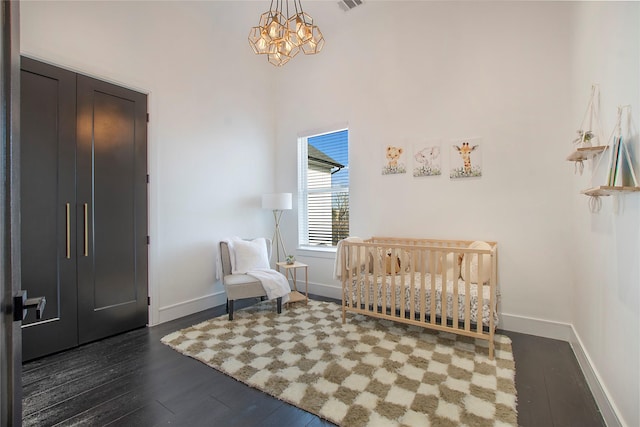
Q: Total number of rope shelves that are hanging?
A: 2